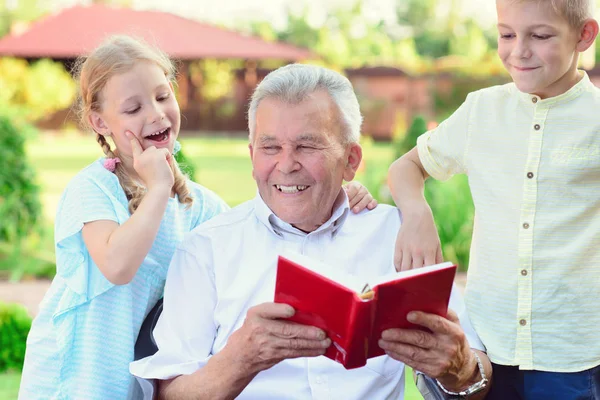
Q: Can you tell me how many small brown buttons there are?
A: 6